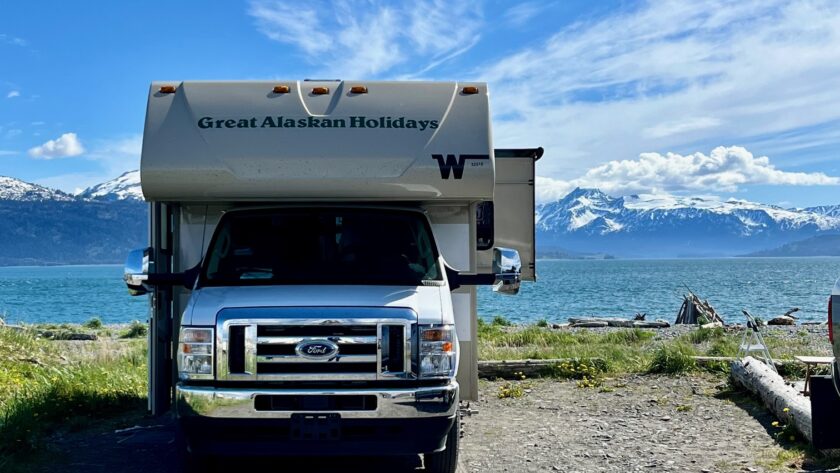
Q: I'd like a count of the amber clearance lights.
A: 5